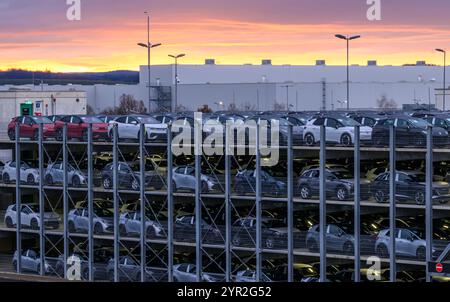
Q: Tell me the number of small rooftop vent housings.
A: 5